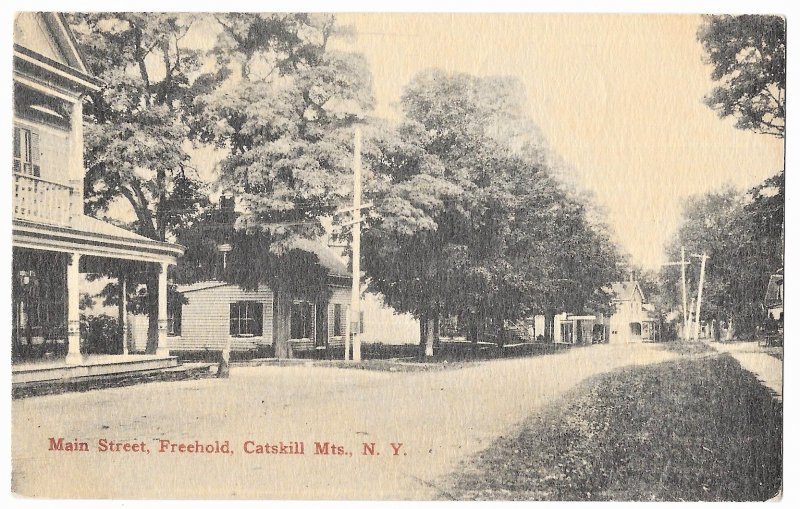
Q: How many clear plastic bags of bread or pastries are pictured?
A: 0